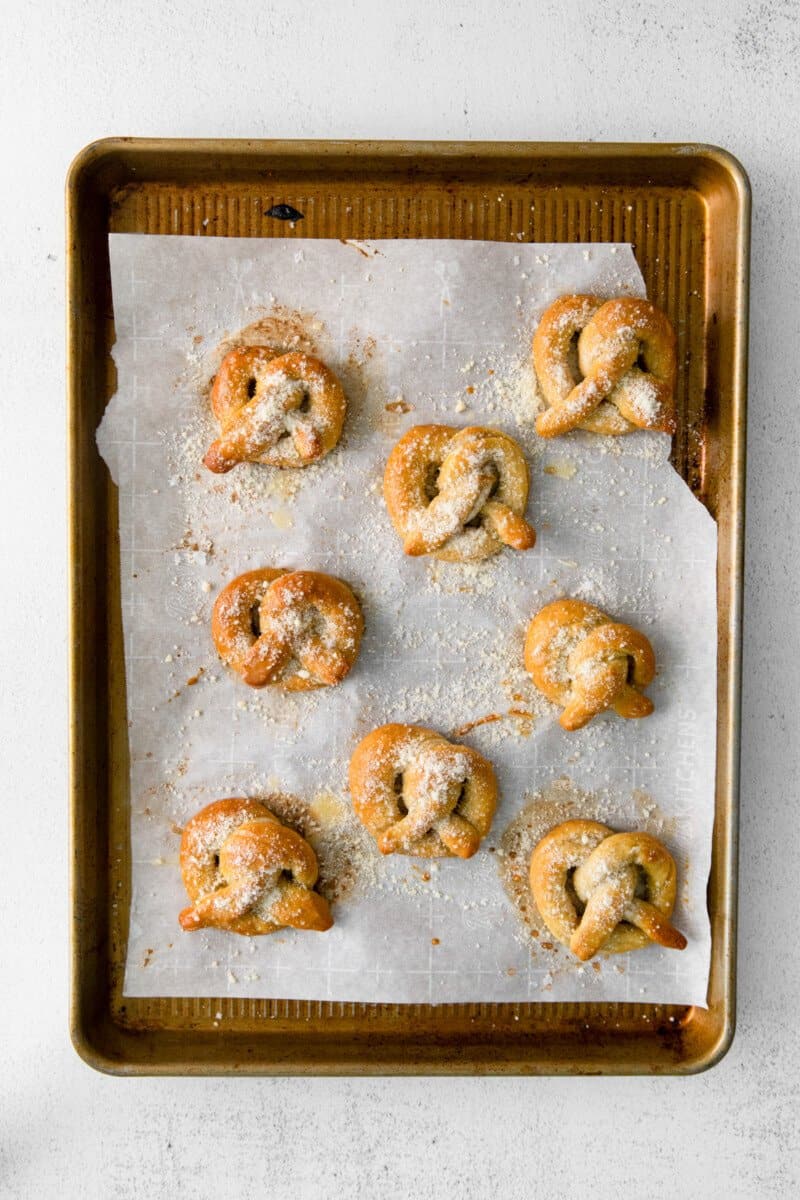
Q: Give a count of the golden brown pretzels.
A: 8